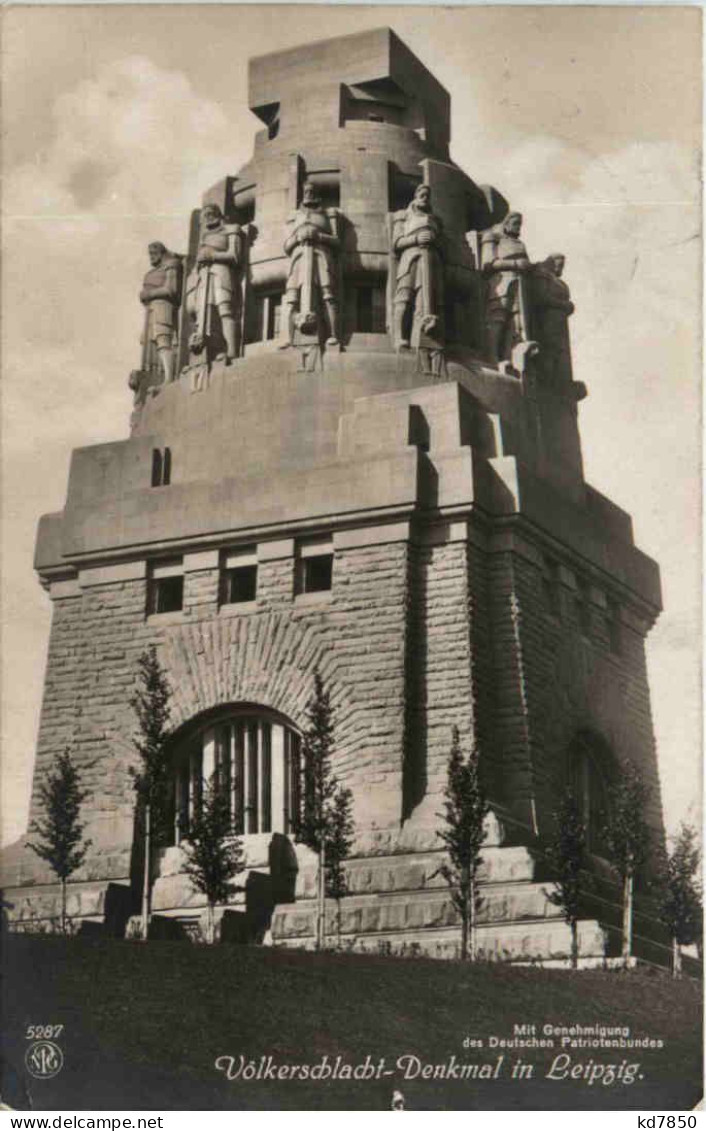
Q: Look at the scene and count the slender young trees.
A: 9